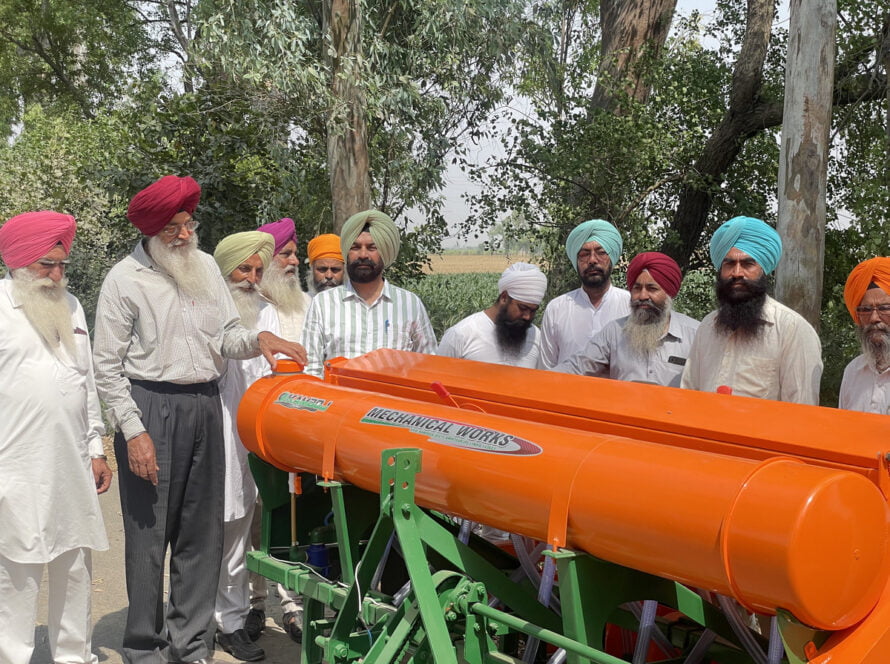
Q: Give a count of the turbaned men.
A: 11